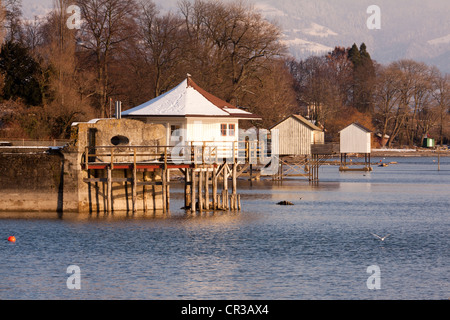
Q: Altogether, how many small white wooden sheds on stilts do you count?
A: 2